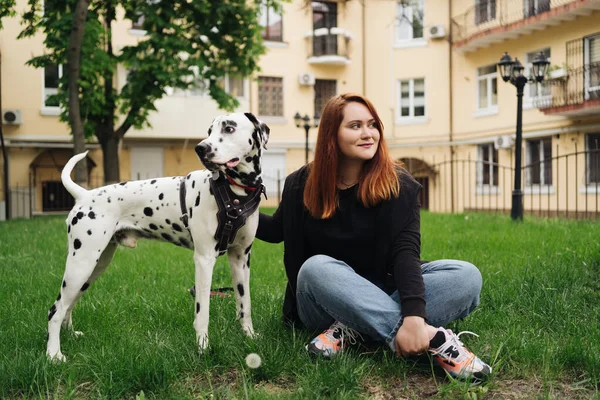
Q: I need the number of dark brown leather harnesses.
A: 1